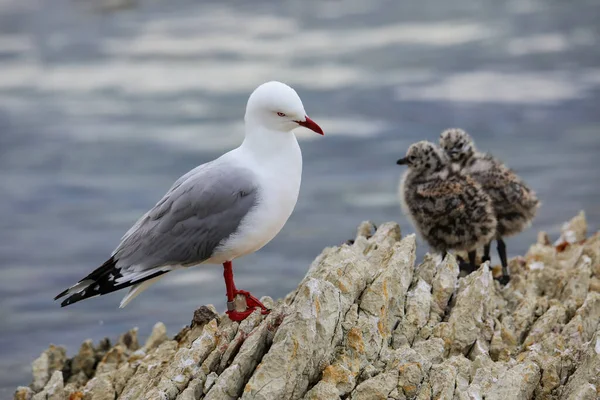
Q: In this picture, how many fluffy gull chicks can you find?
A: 2